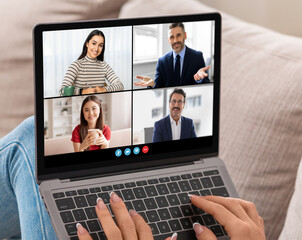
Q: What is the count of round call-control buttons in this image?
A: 4